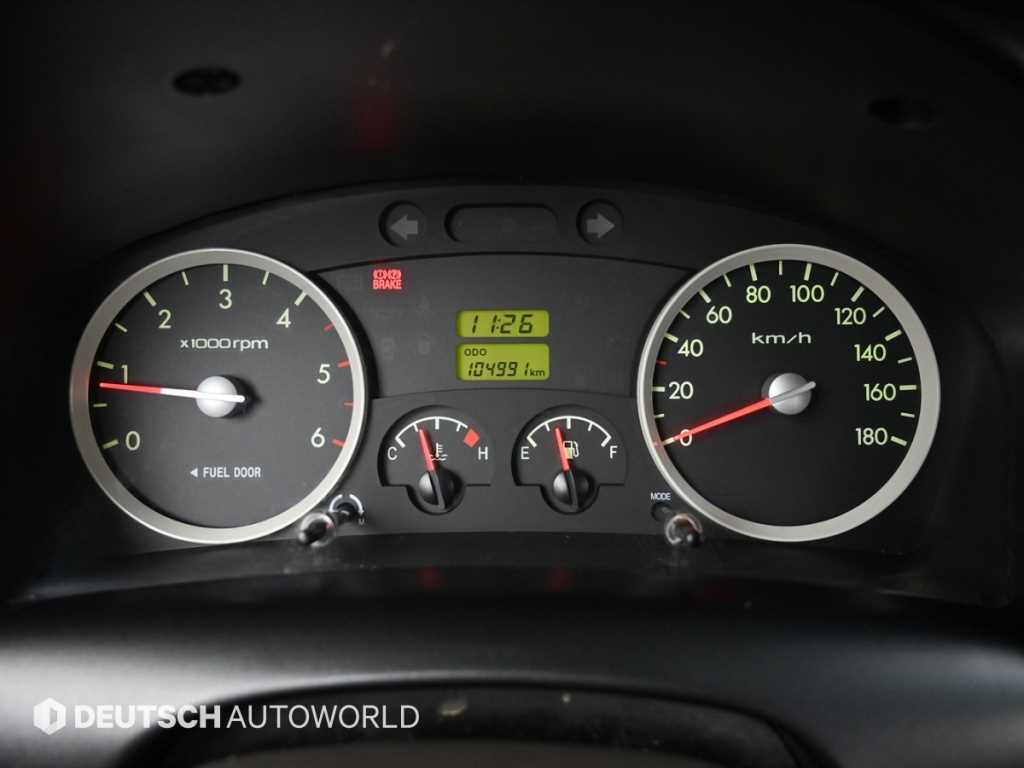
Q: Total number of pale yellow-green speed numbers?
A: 10